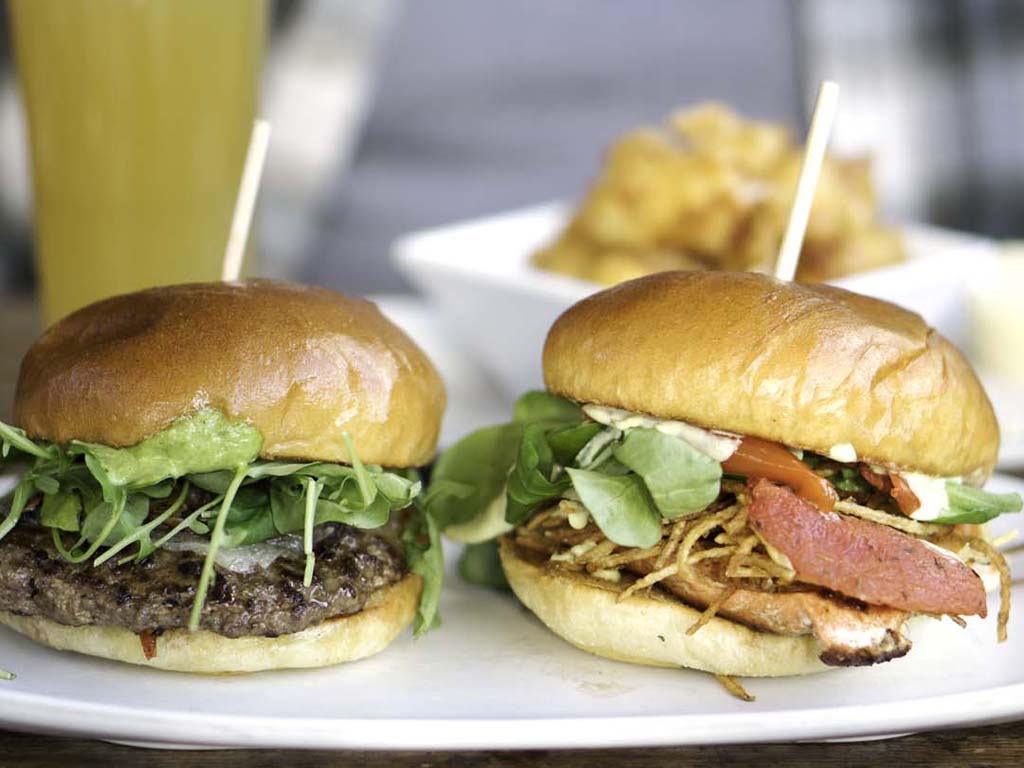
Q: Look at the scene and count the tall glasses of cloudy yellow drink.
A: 1